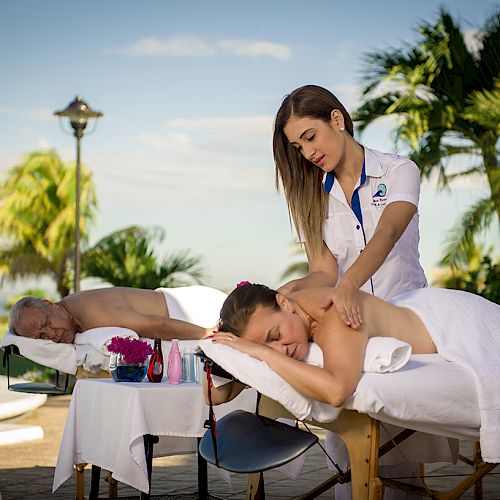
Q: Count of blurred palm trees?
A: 3